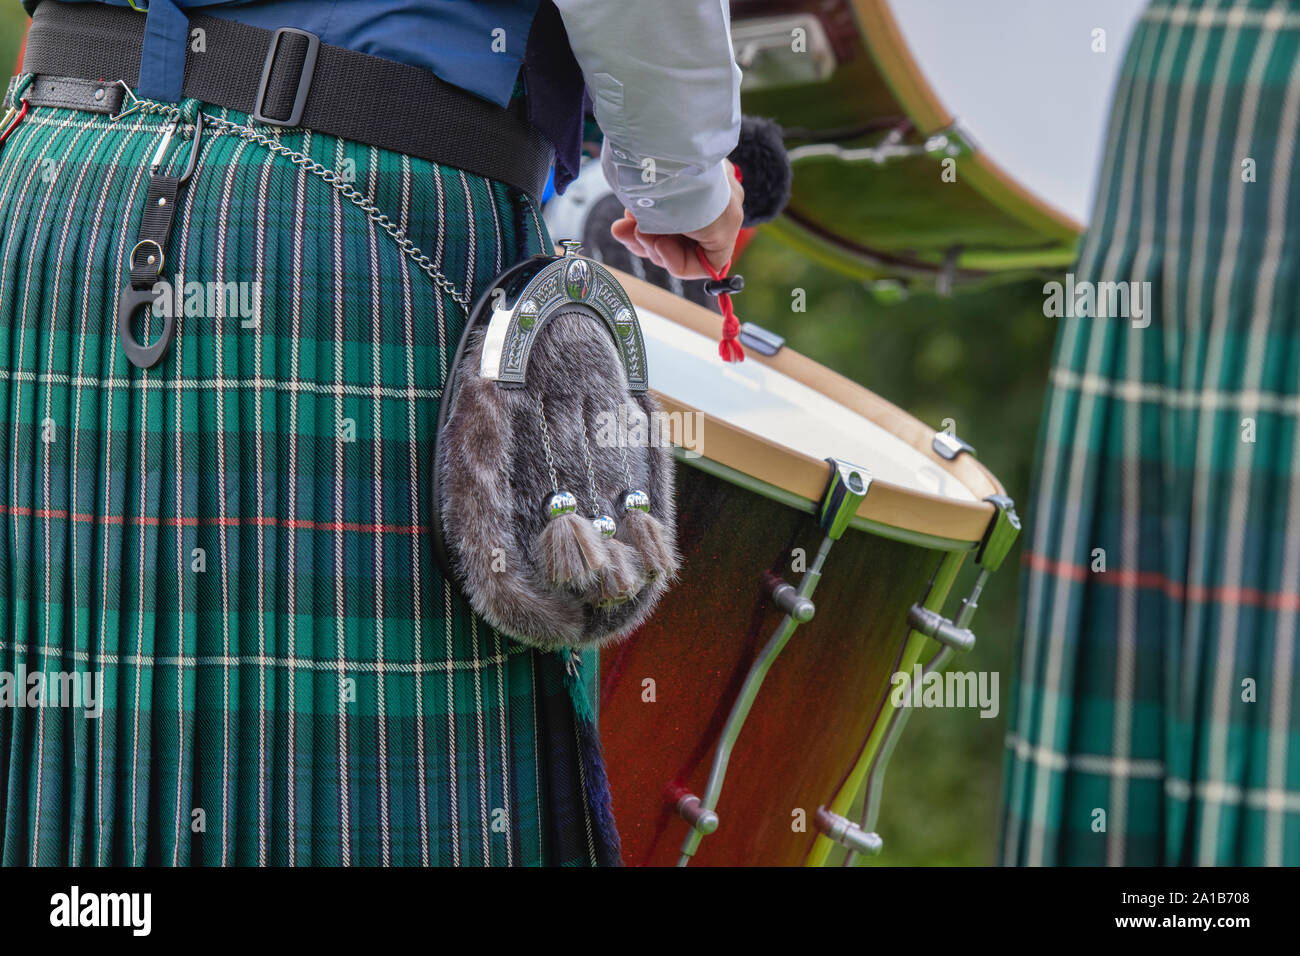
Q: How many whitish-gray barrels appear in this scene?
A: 0